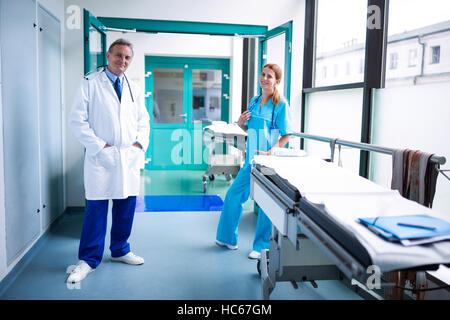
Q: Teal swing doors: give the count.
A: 4